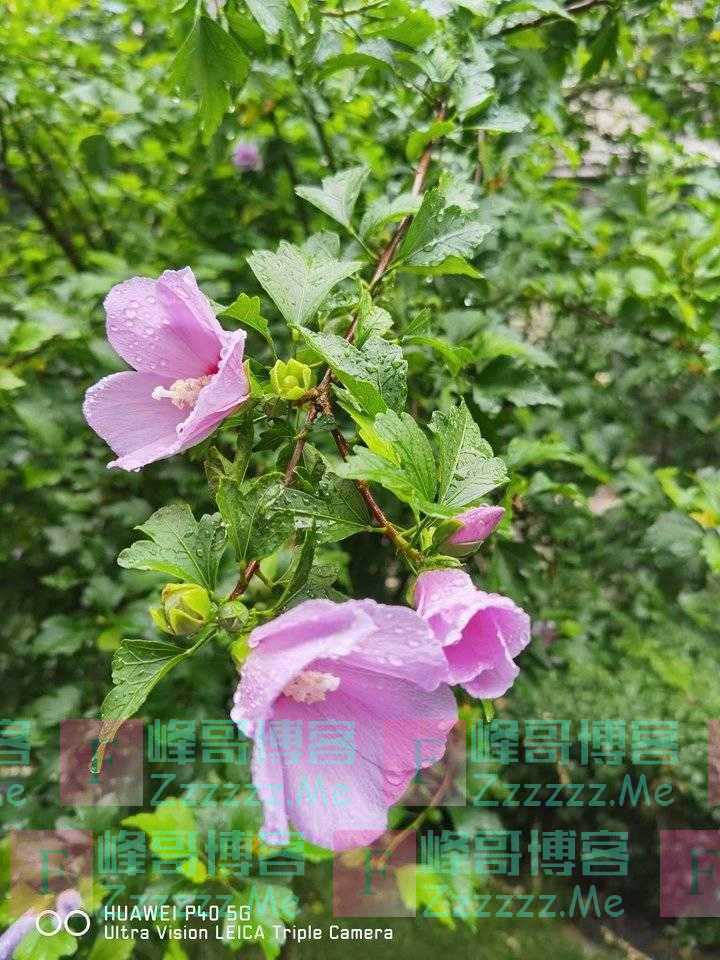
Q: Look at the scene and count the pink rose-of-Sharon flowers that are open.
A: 3